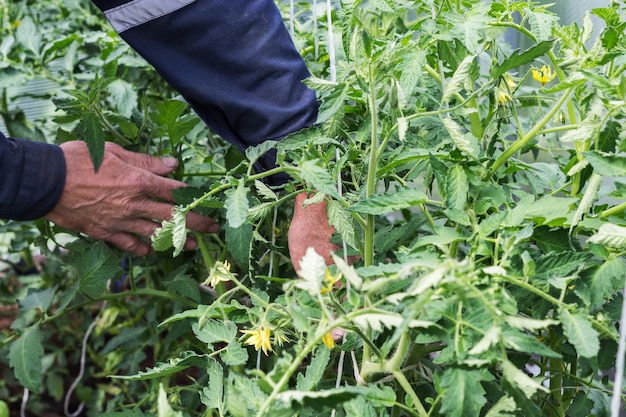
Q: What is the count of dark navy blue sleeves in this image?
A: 2